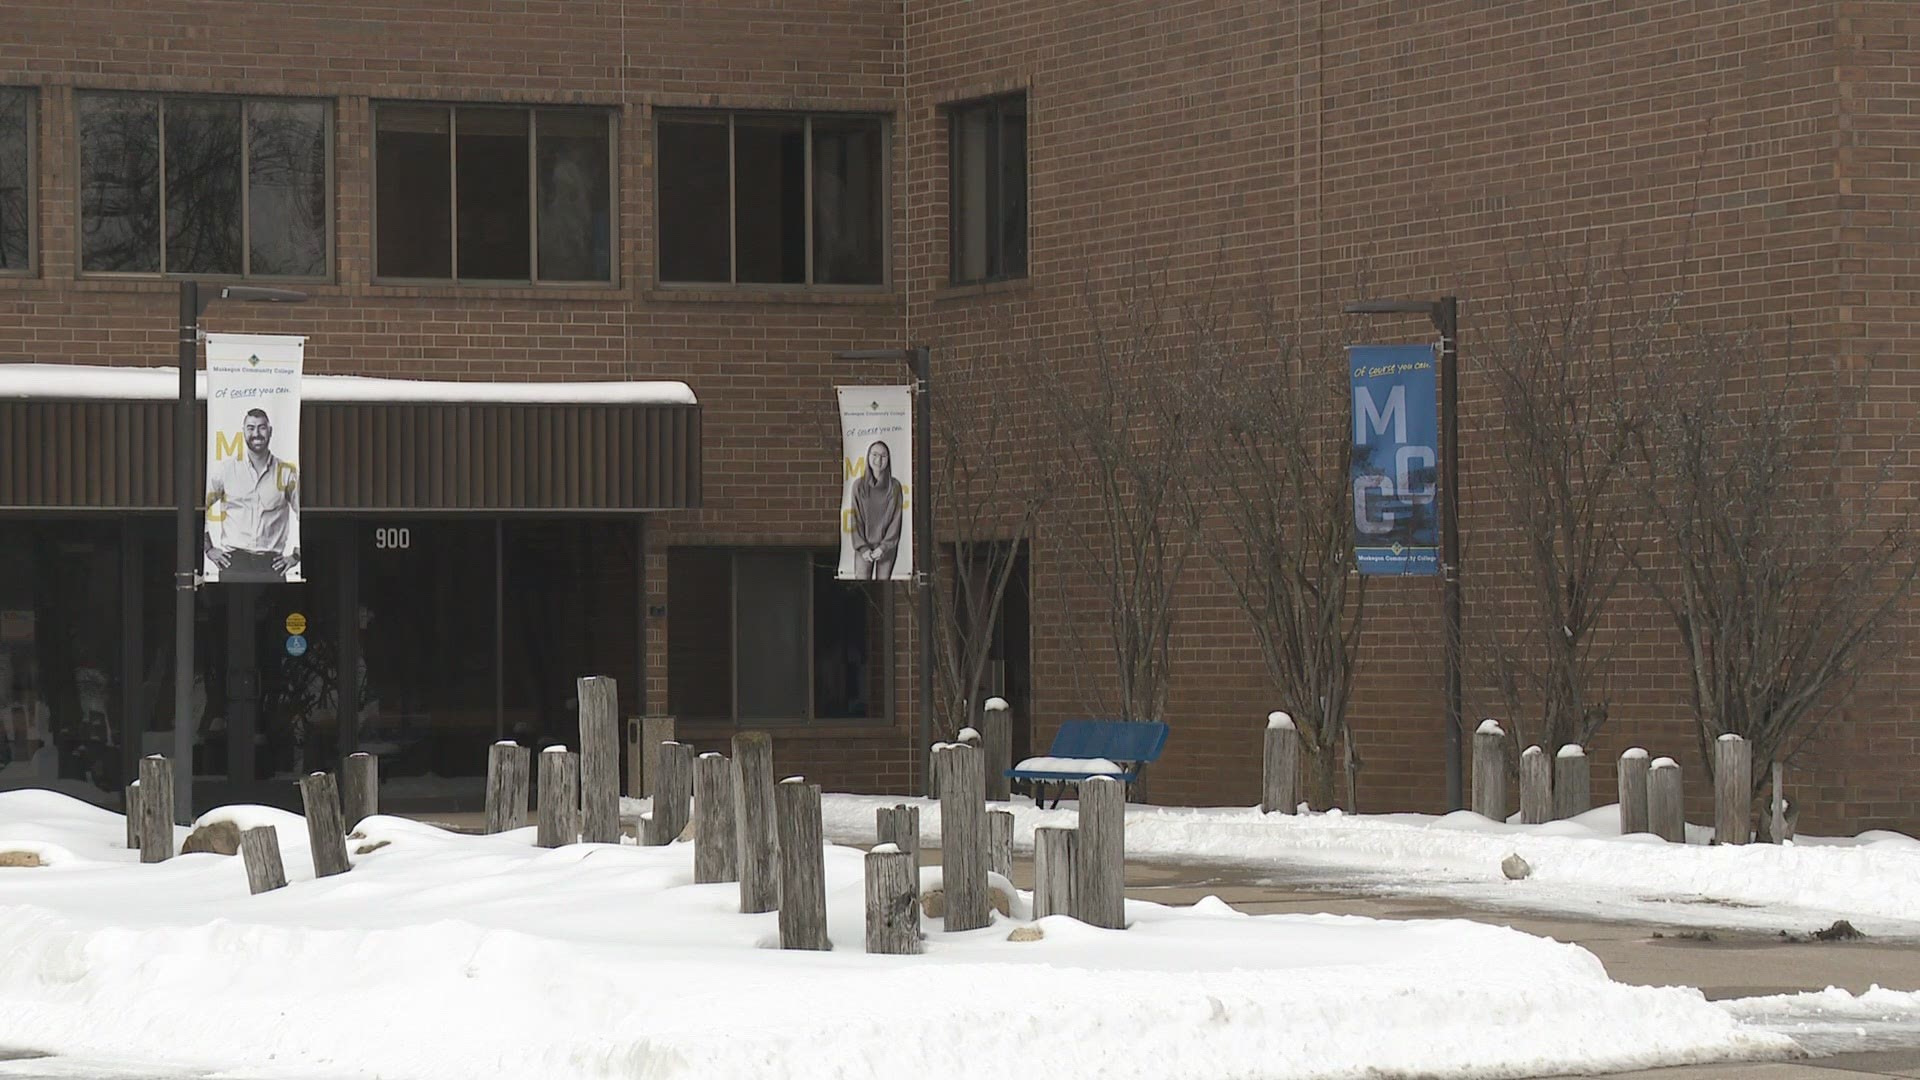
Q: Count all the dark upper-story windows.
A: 5